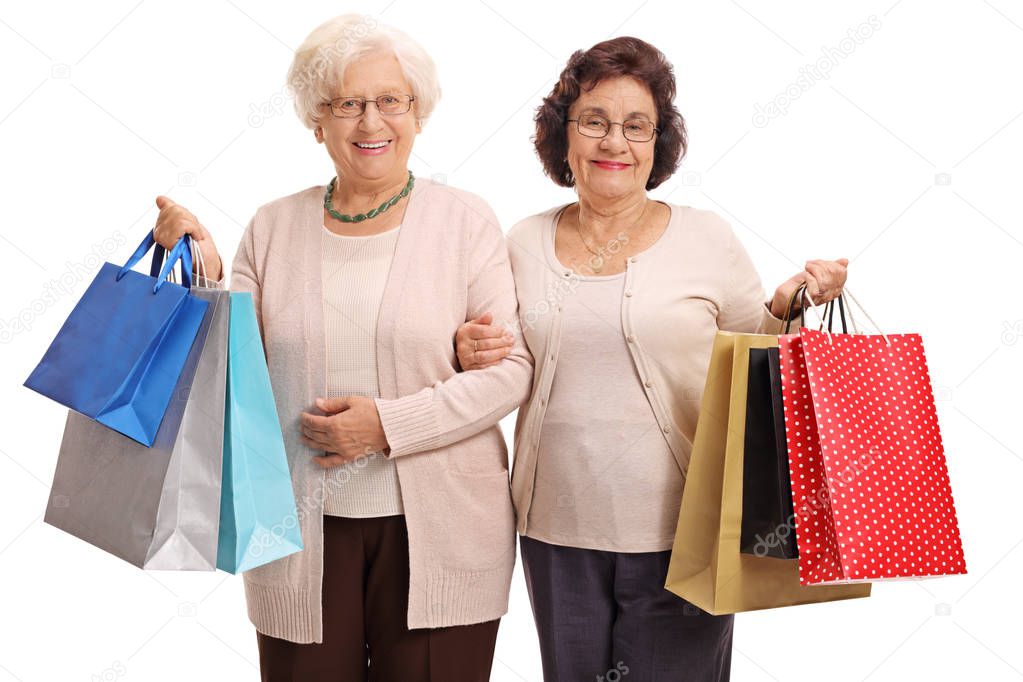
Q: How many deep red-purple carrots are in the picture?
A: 0